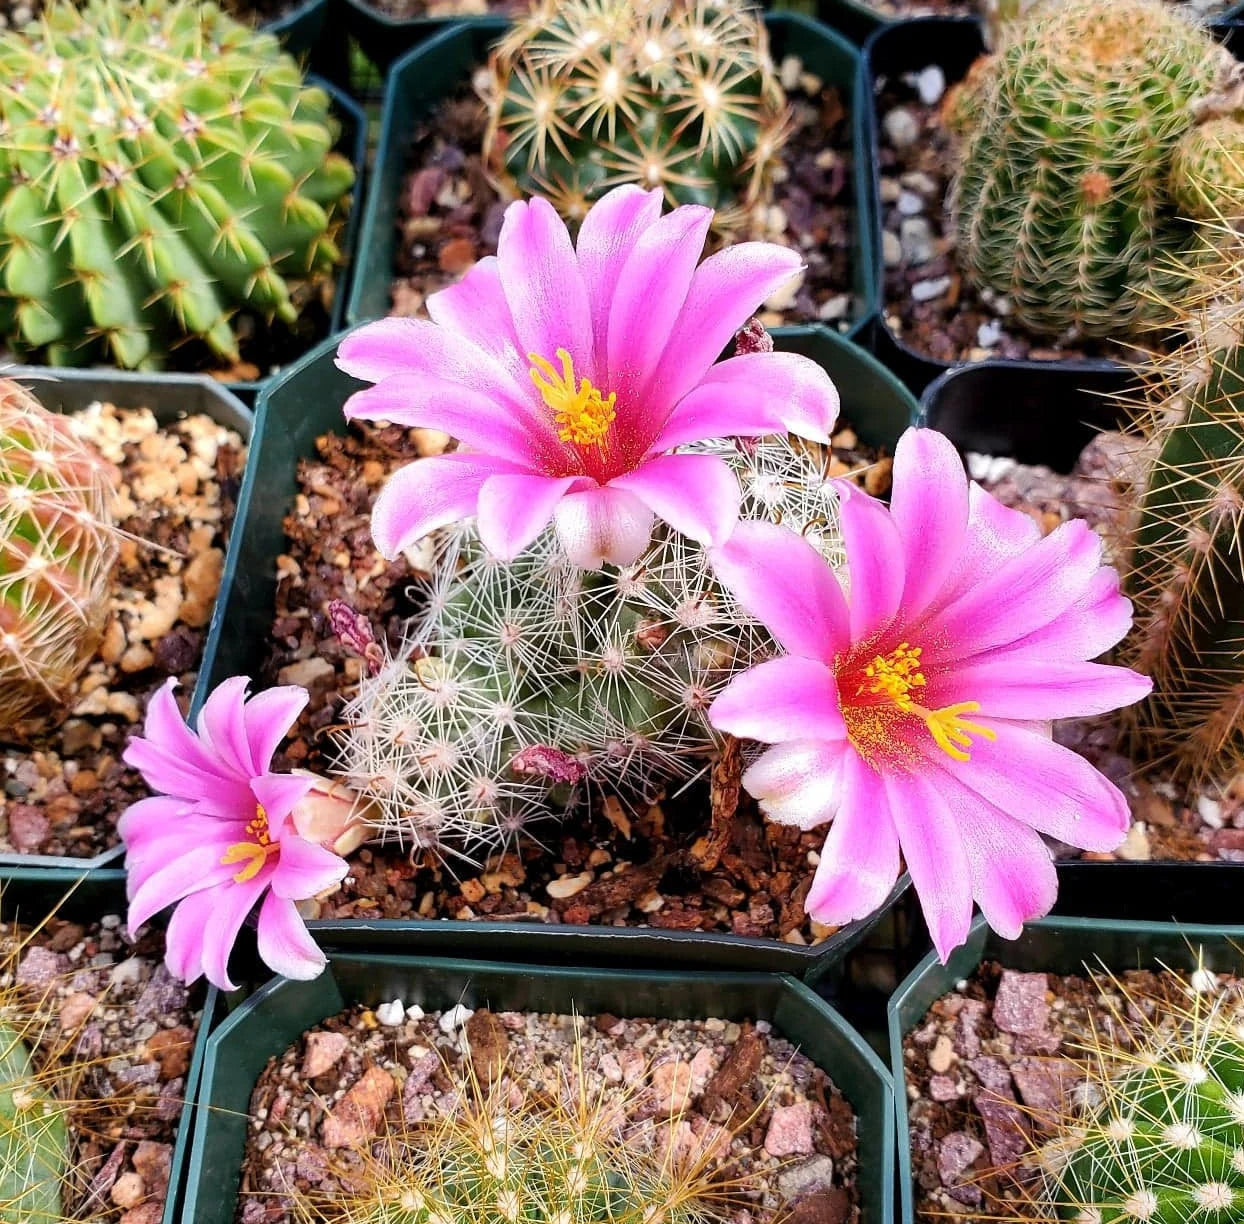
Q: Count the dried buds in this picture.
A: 3